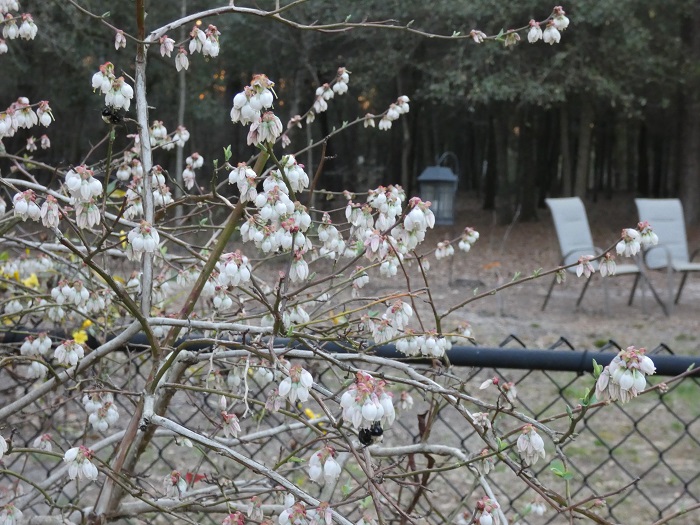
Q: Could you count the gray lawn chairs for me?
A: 2